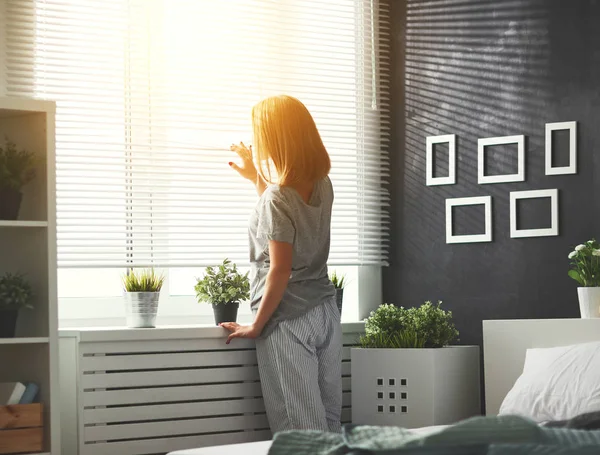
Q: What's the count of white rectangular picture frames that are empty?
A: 5